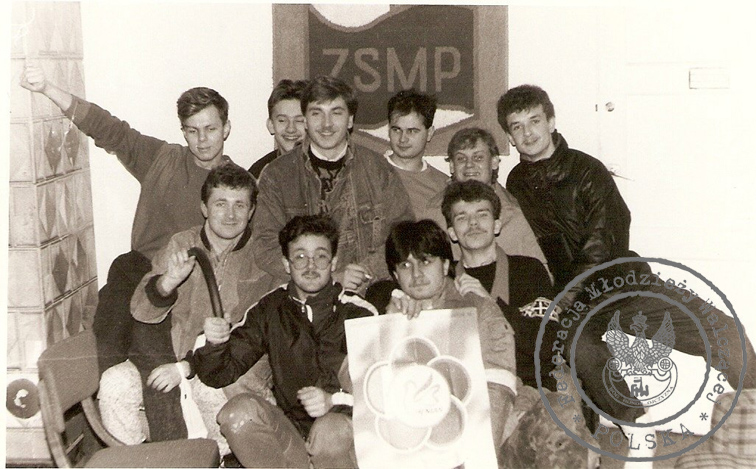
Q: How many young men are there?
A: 10